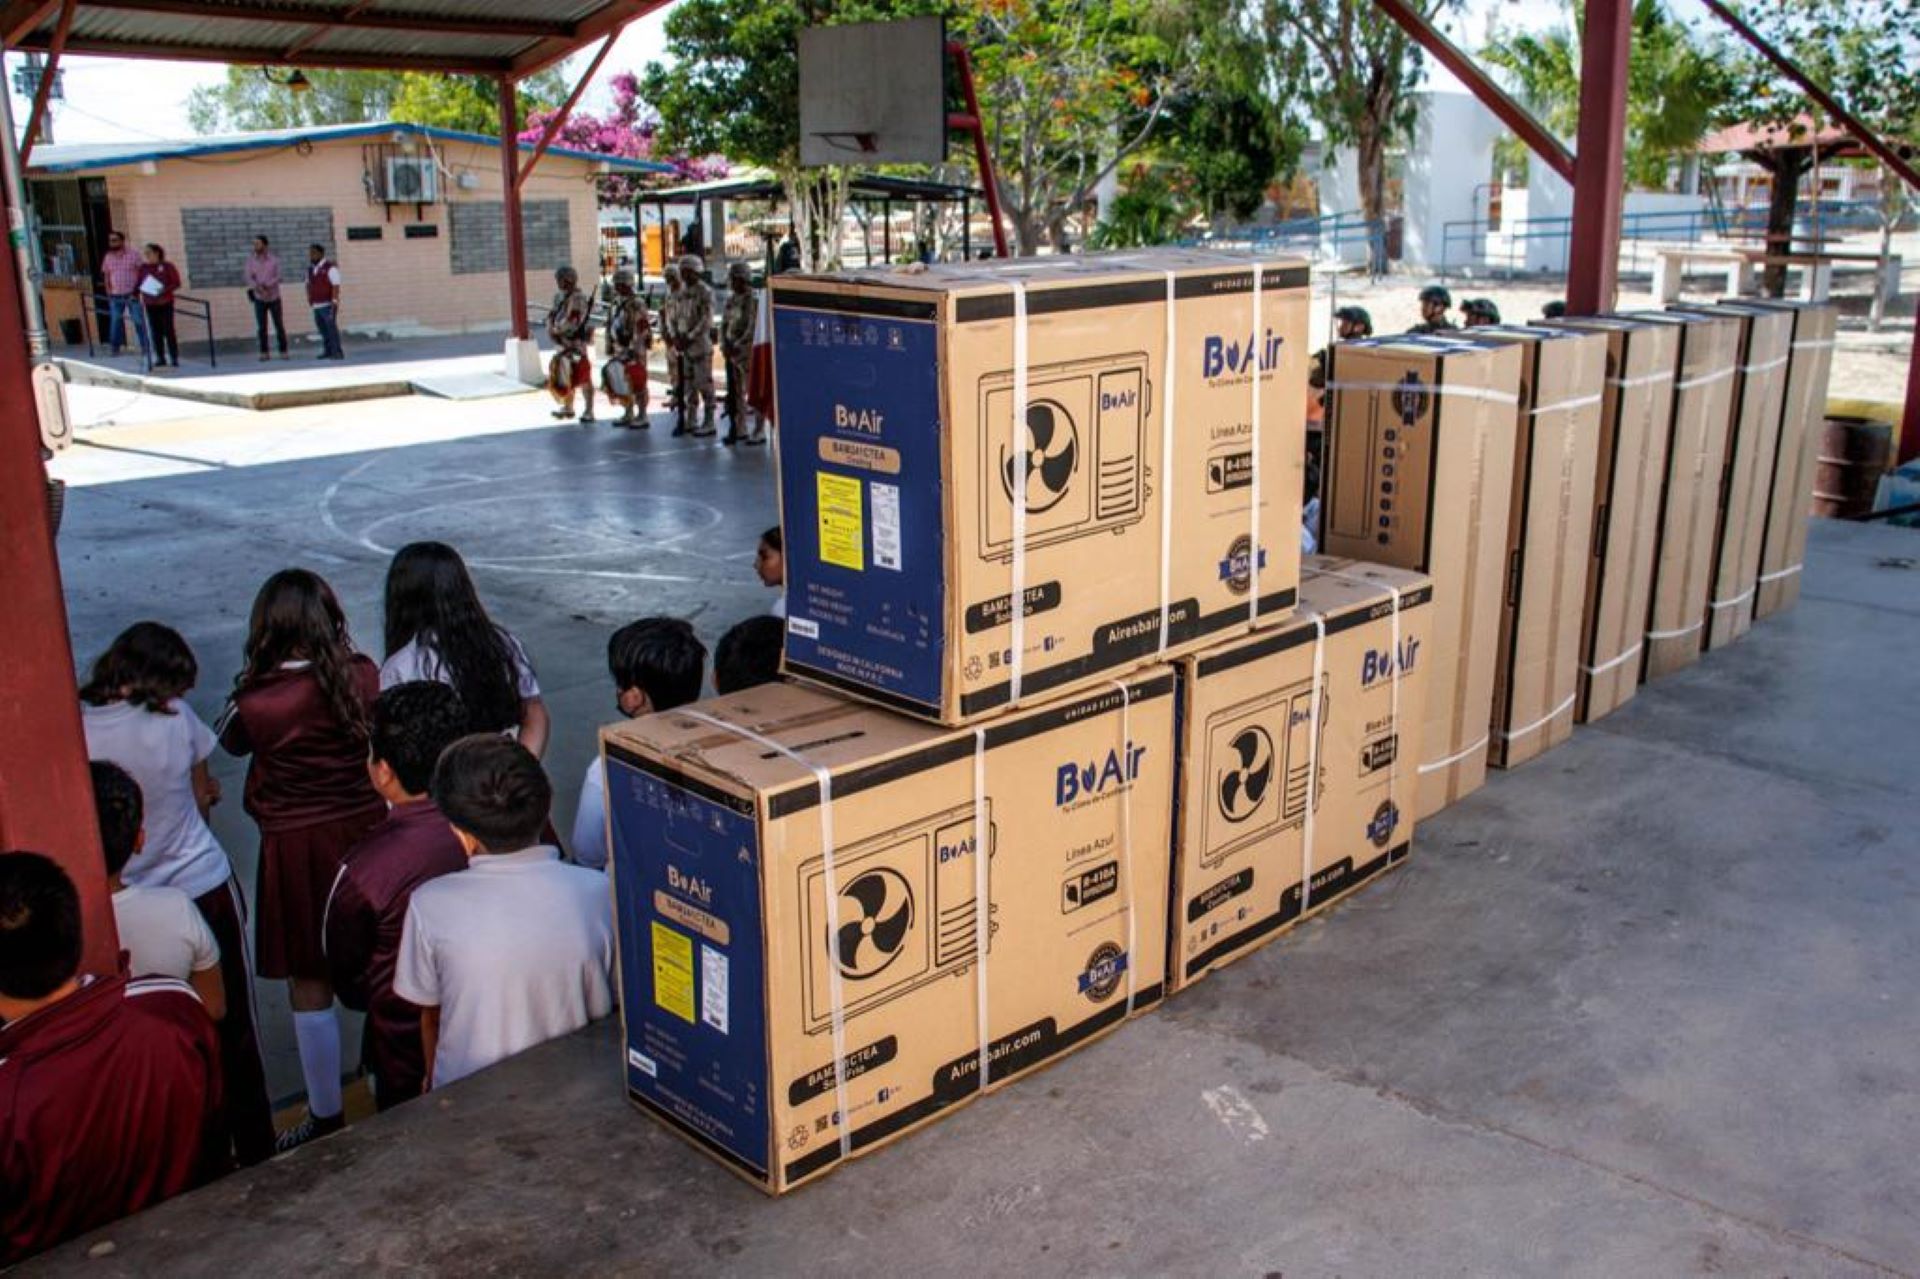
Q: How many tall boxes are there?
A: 6